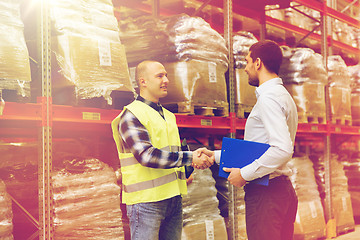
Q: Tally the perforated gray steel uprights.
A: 3